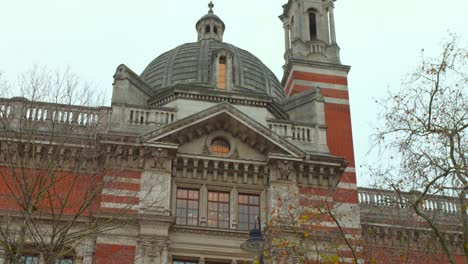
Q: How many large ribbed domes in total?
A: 1